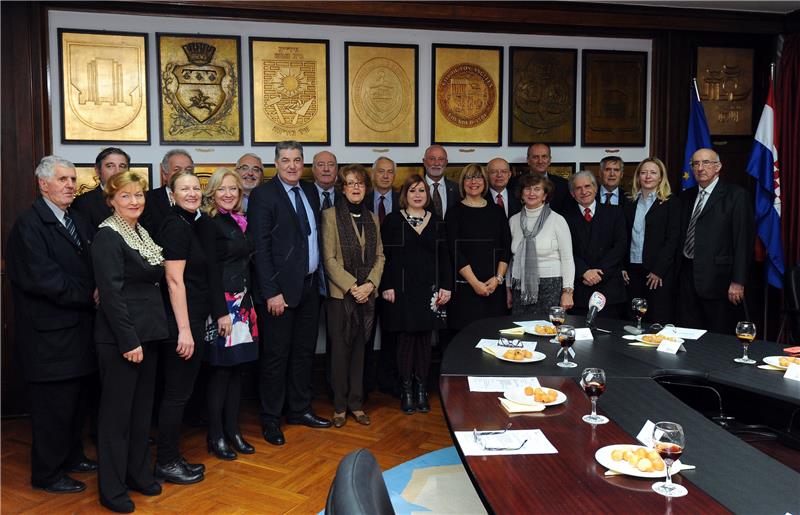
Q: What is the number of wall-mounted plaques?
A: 15